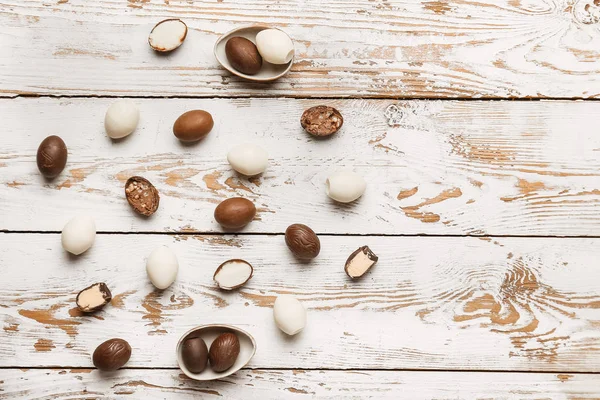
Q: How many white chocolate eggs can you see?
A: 7